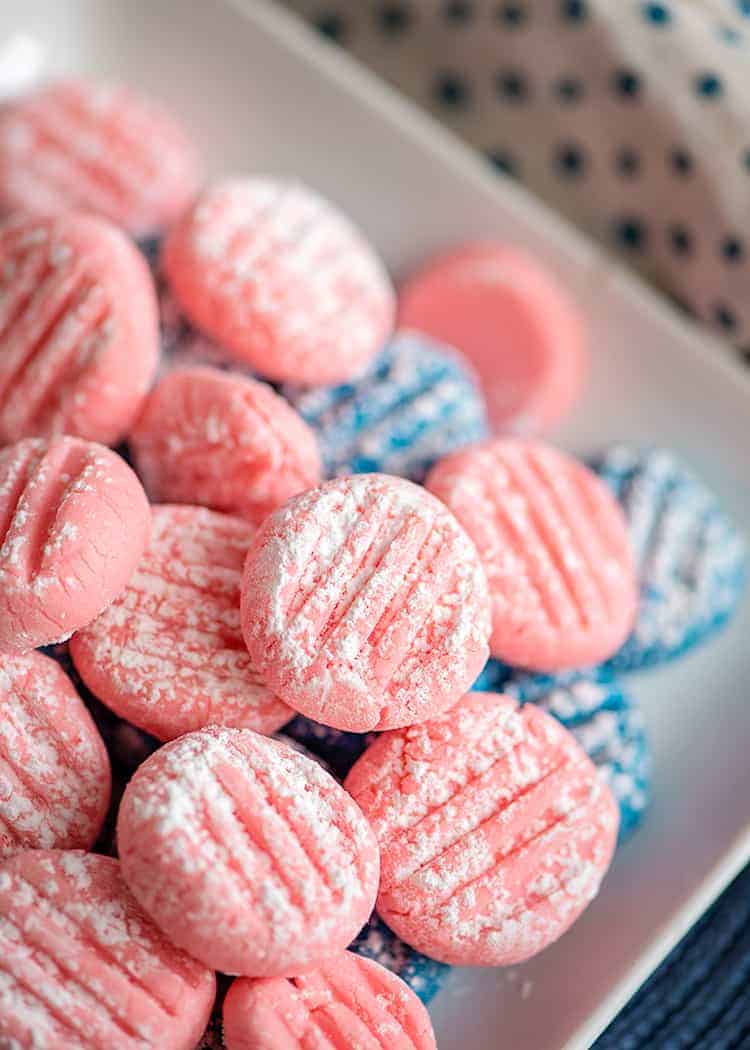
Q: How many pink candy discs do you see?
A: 14